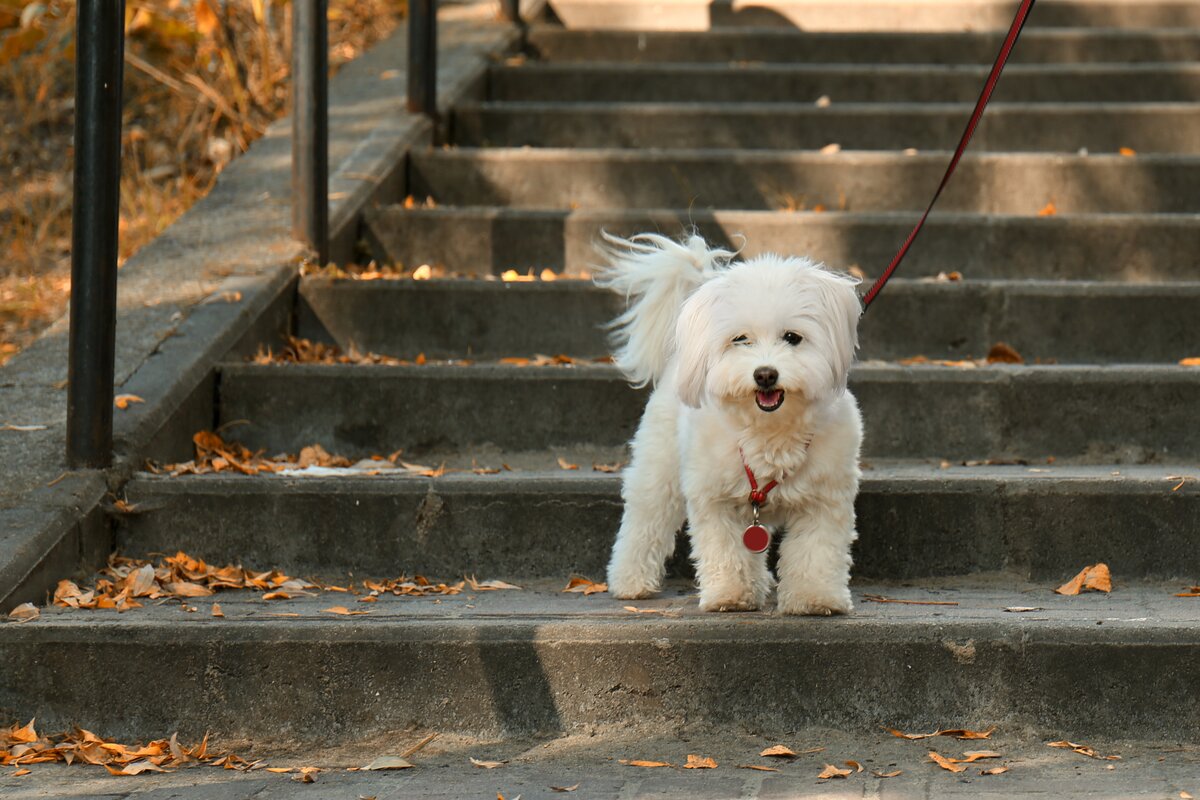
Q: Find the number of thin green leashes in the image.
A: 0